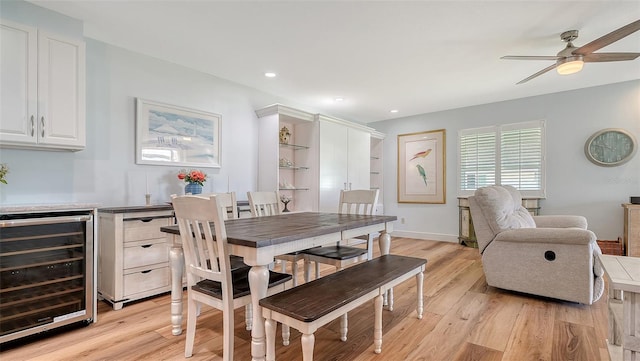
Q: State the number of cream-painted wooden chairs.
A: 4